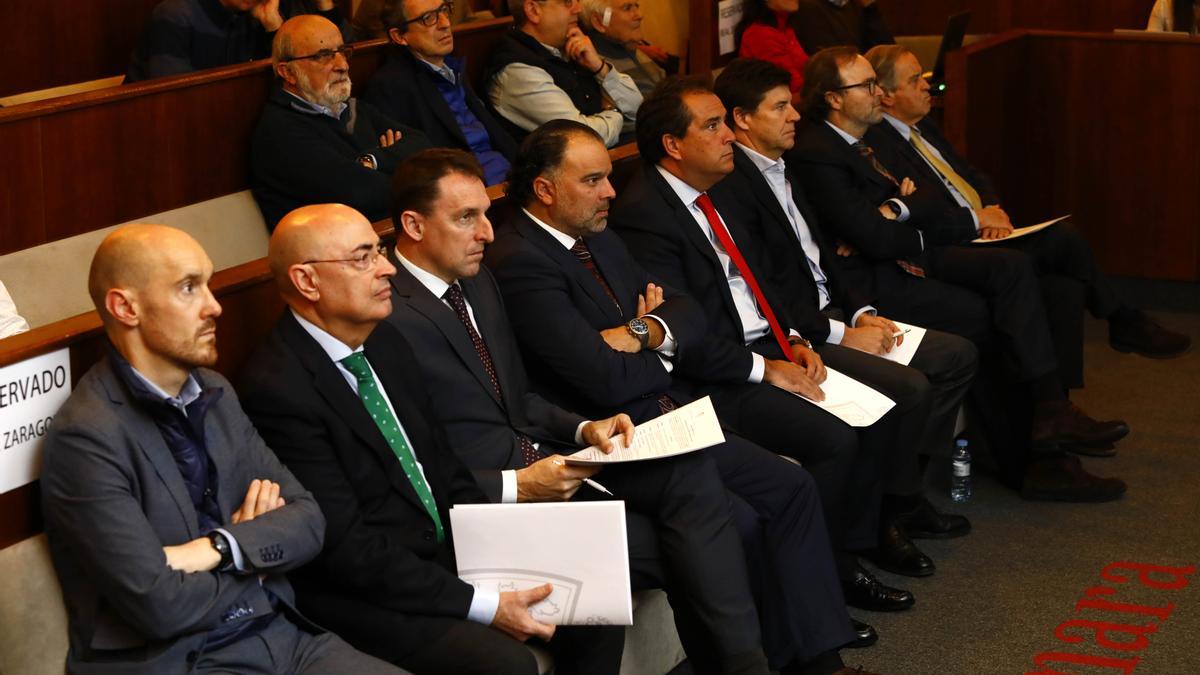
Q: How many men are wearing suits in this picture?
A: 8